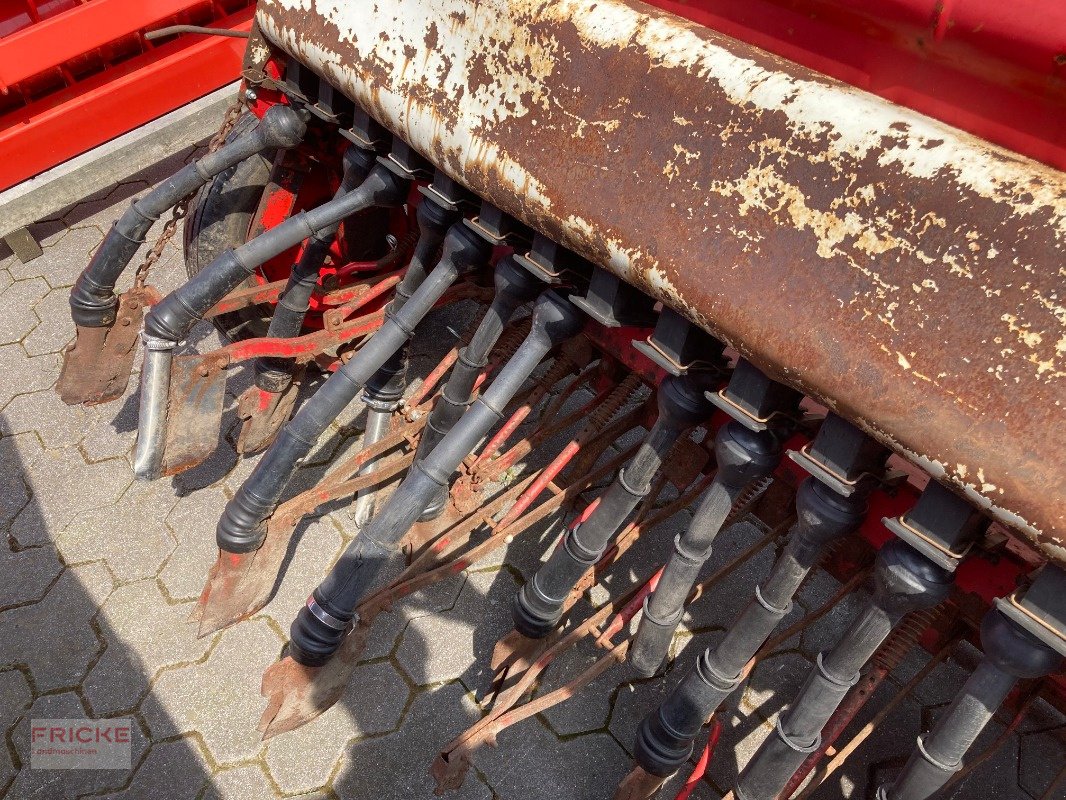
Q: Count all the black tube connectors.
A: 12